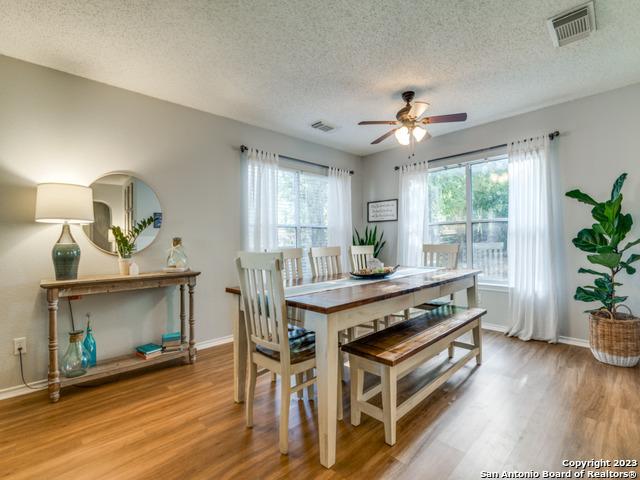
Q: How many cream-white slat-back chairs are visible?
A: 5